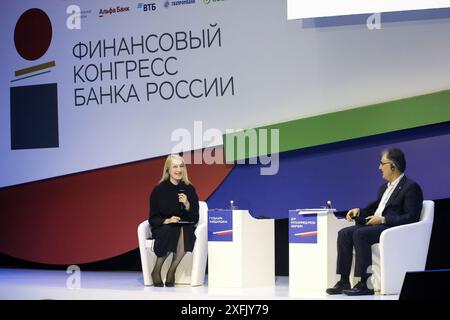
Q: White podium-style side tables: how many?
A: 2